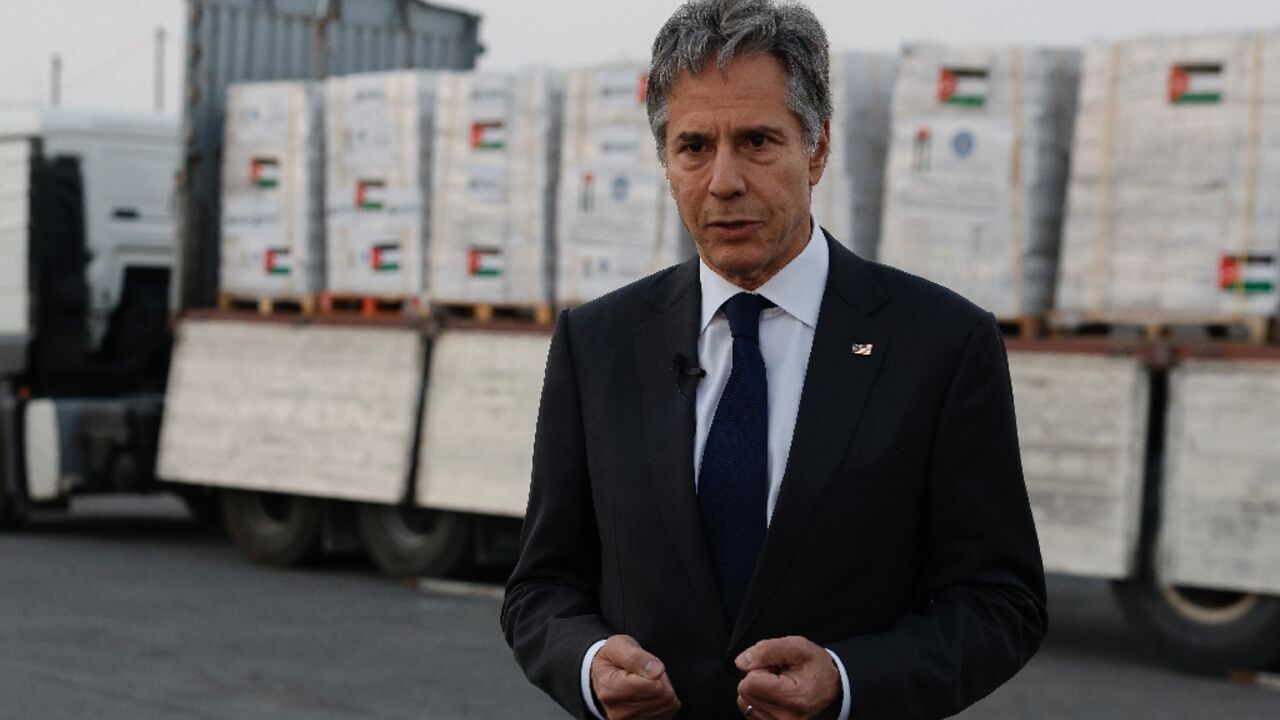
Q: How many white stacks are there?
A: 7